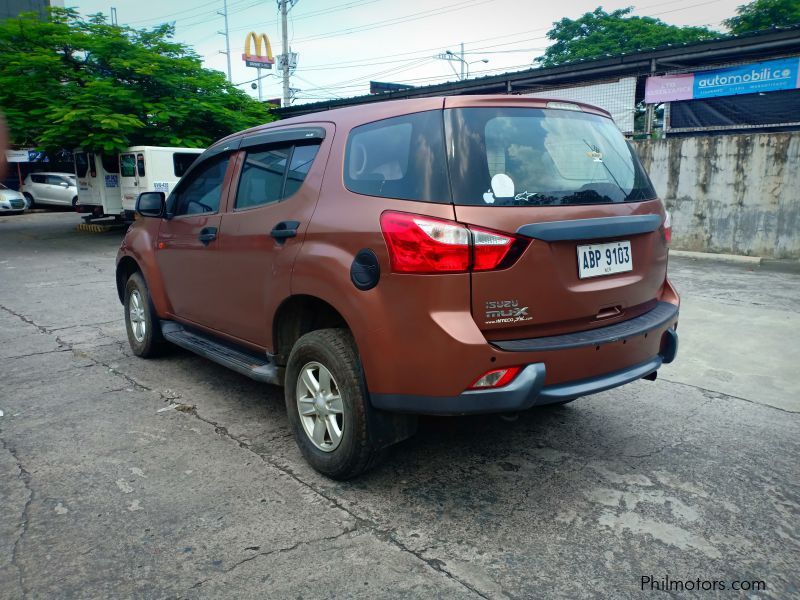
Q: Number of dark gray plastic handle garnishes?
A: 2